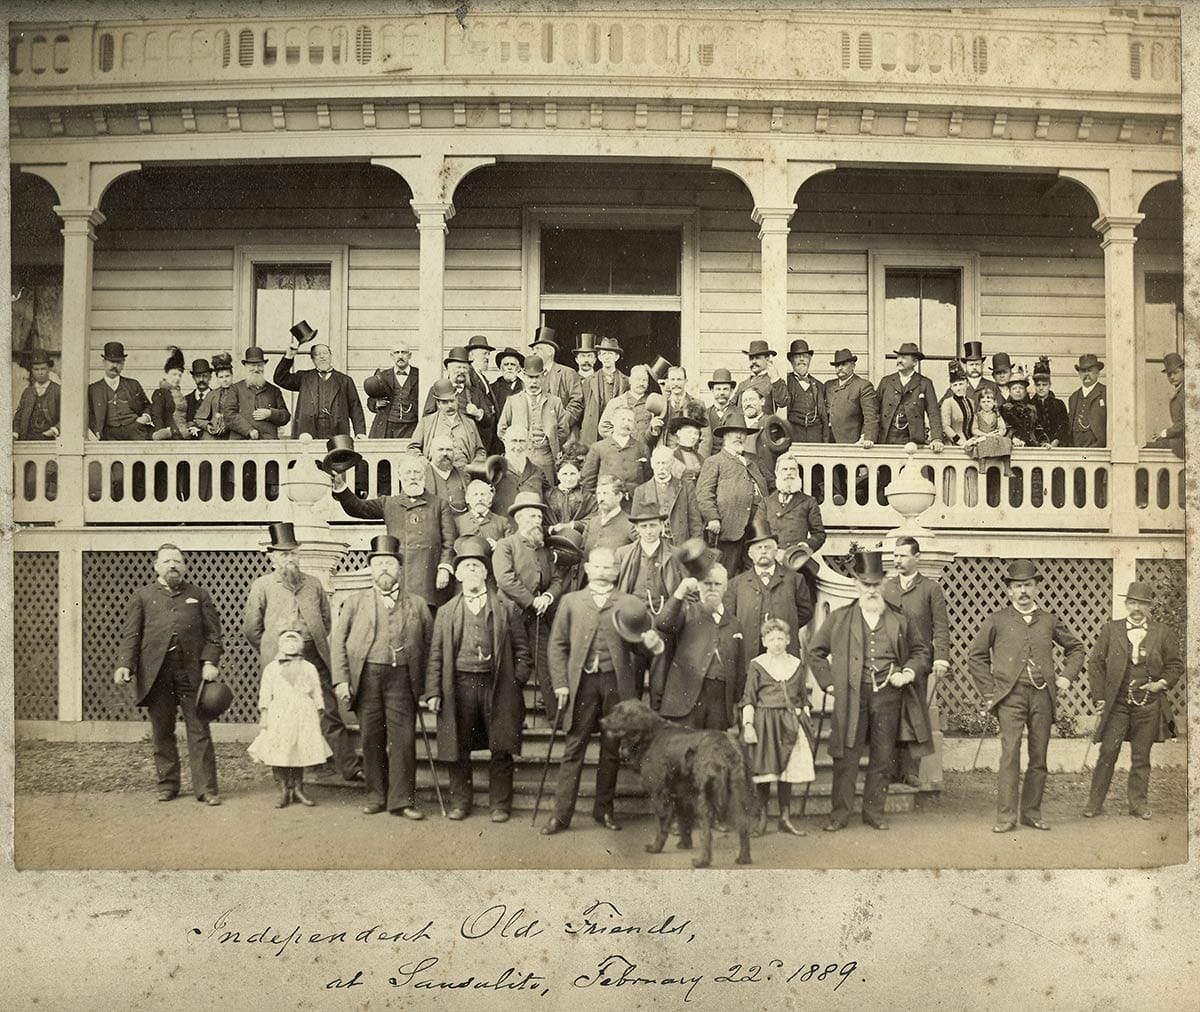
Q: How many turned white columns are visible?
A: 4